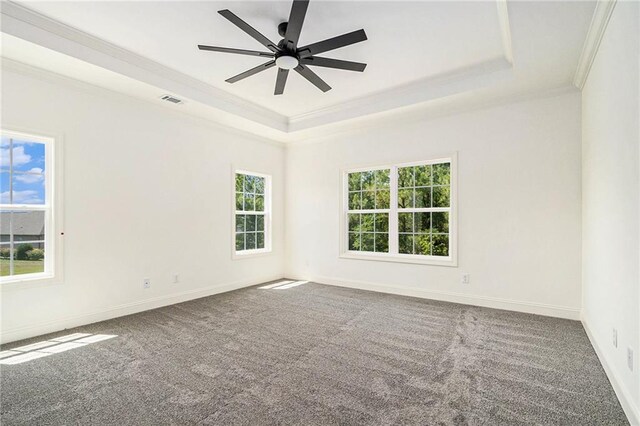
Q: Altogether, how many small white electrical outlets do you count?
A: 5